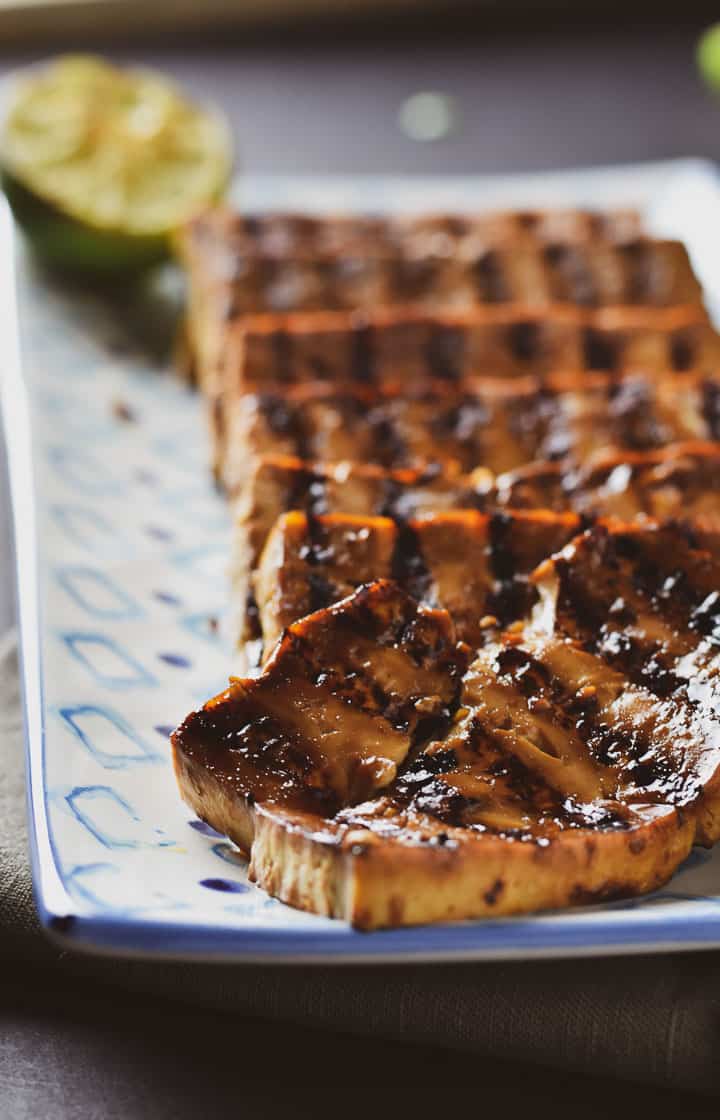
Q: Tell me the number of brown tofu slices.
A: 7